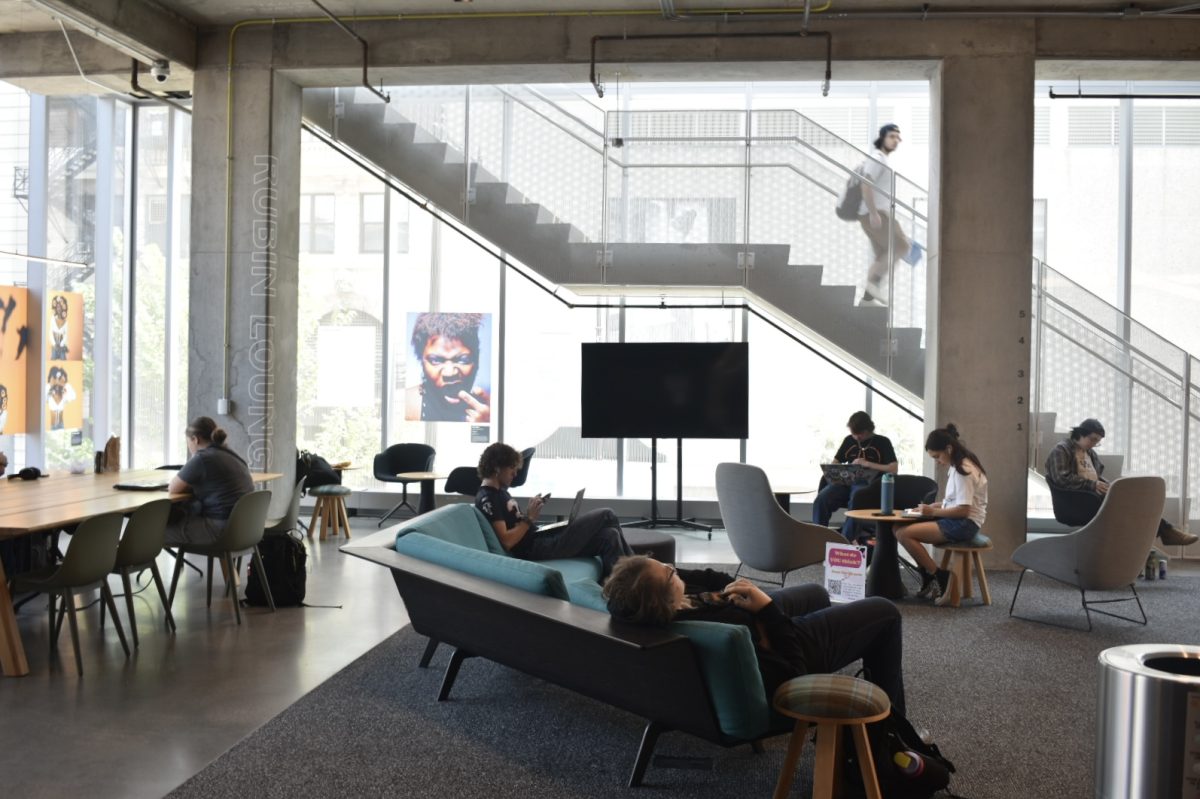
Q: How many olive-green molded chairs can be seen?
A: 4